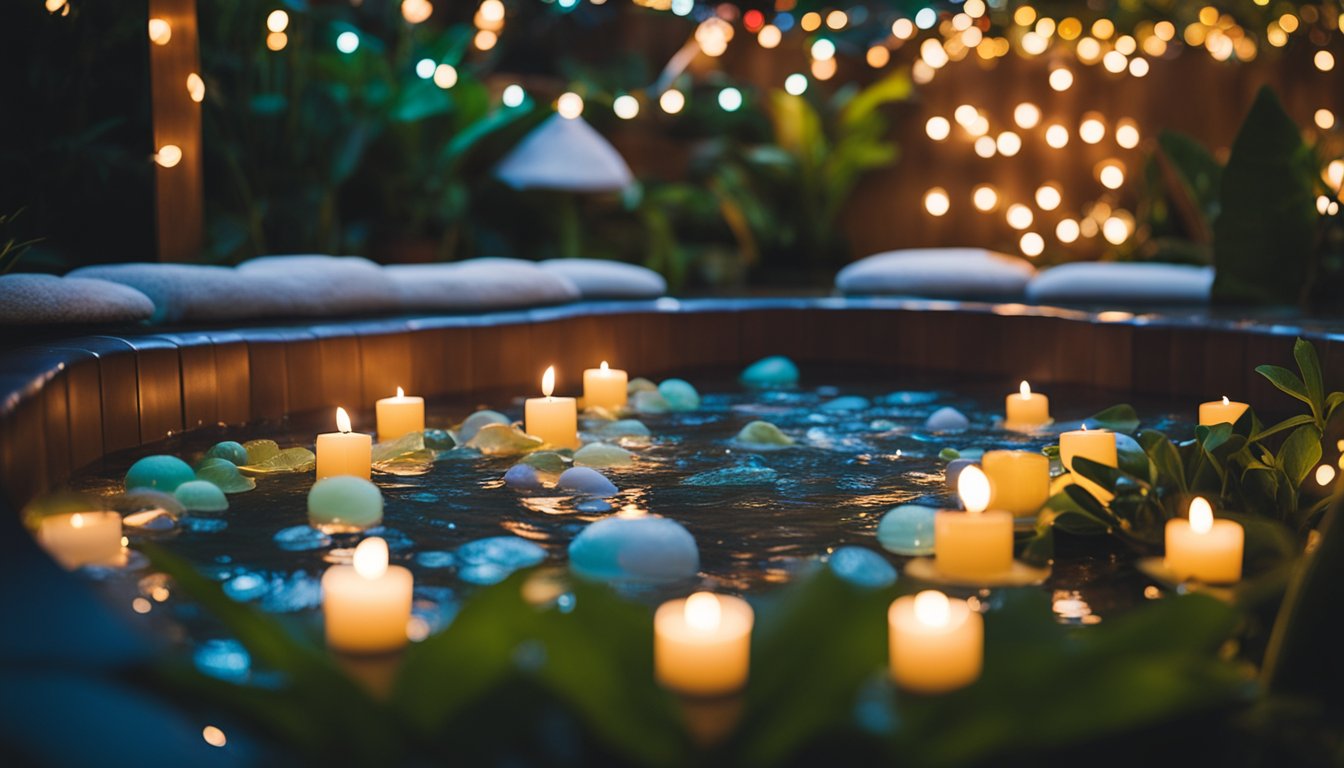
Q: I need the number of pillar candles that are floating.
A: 14